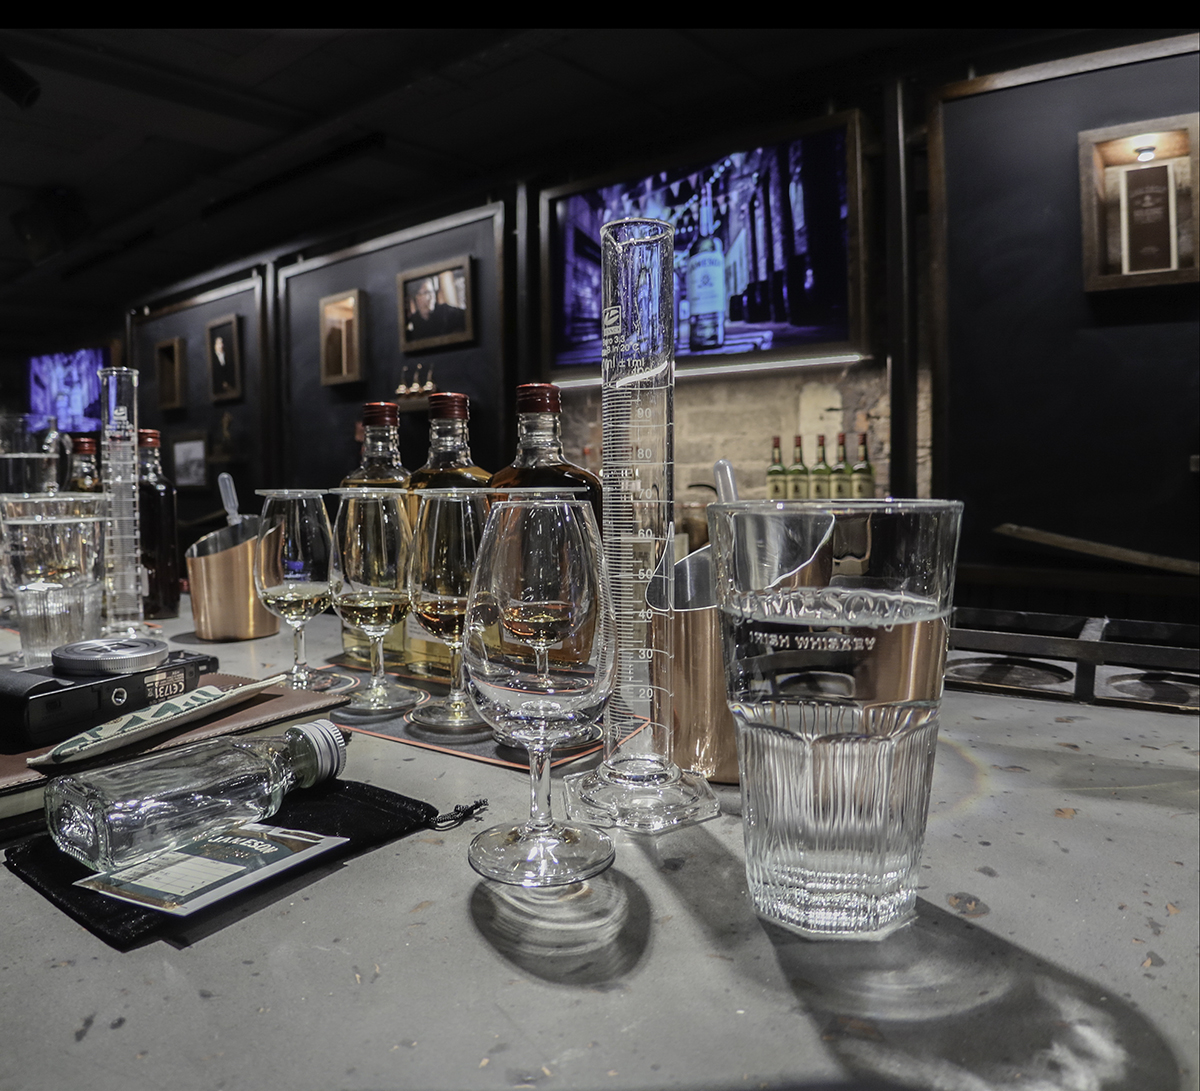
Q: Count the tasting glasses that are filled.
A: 4